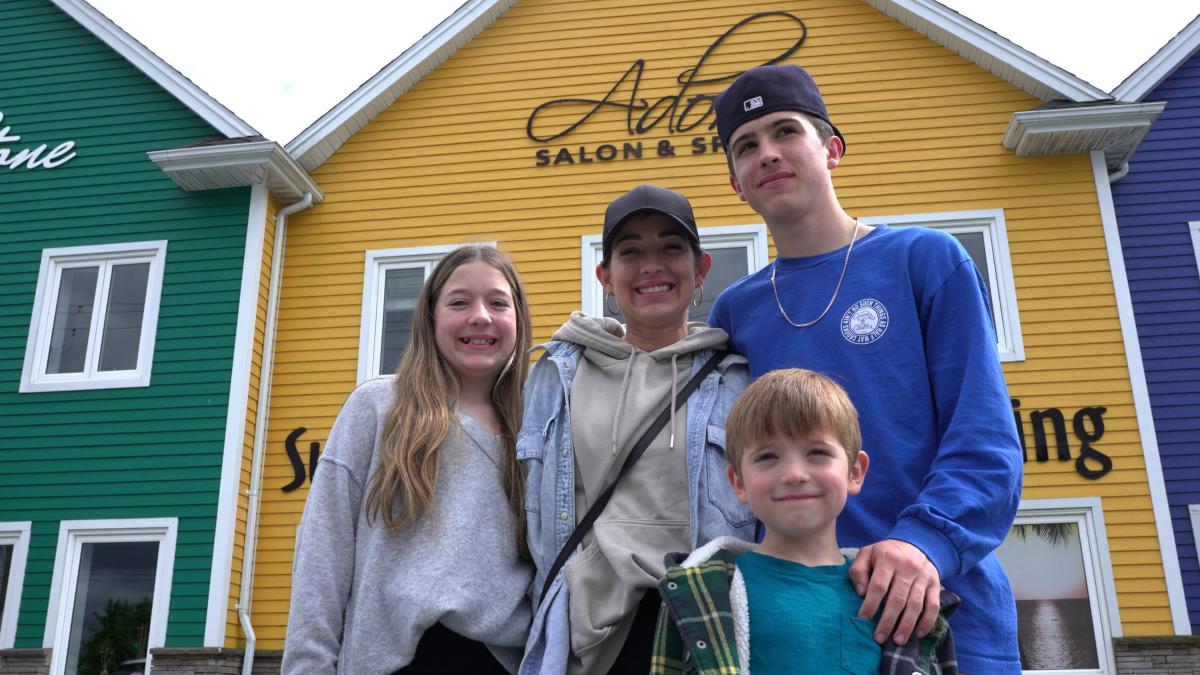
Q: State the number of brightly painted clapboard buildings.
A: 3